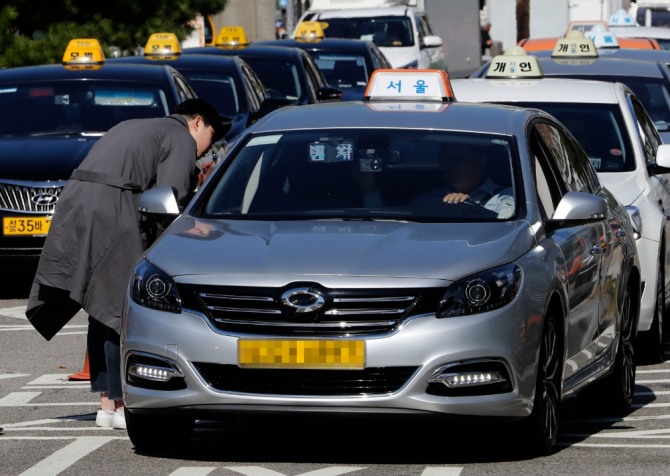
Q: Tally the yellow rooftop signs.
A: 4